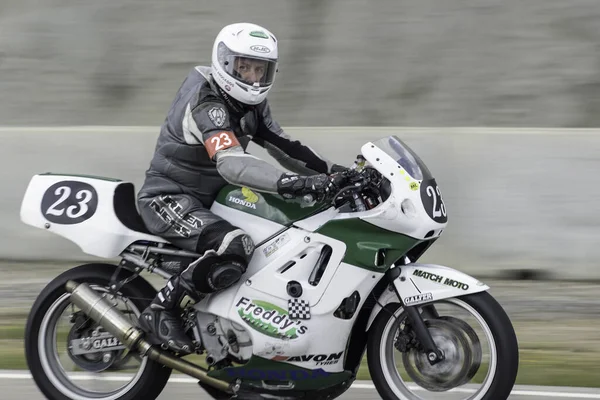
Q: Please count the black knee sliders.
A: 1